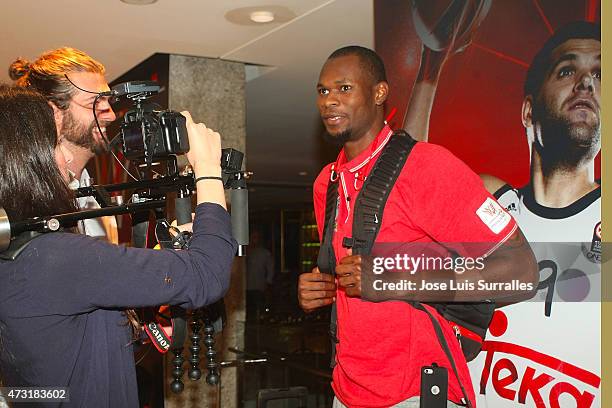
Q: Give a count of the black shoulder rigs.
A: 1